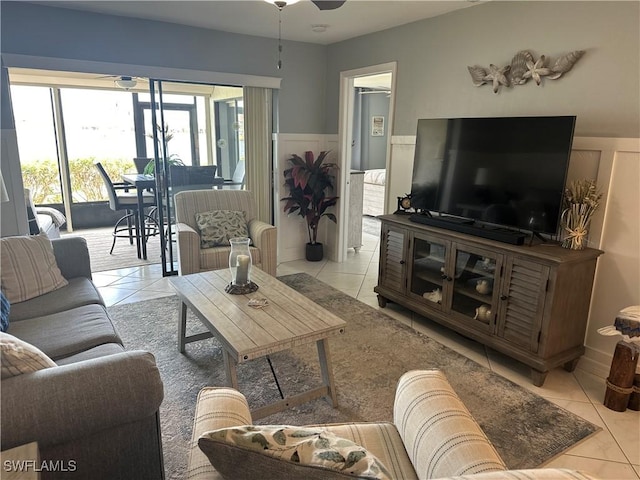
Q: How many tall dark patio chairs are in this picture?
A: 4